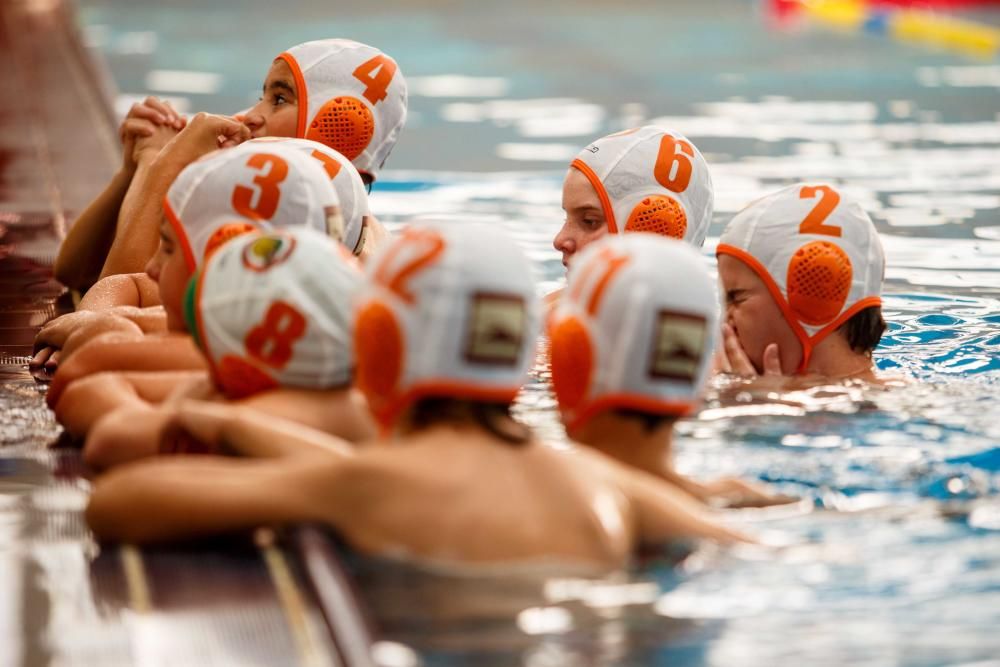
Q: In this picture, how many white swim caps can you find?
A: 8